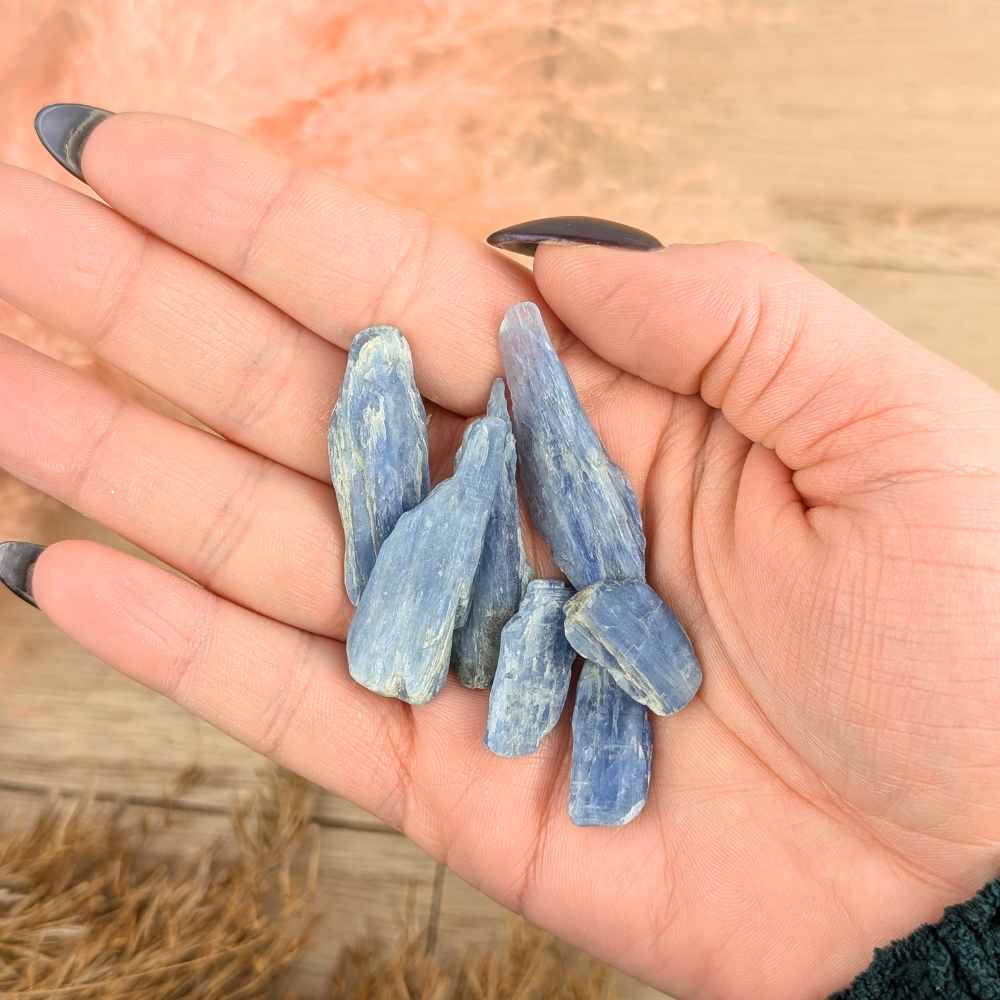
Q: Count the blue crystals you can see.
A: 7